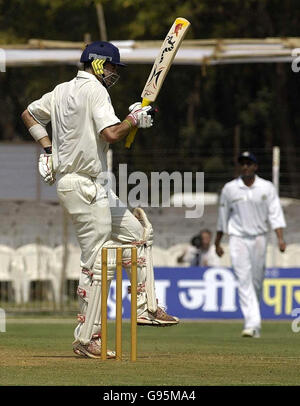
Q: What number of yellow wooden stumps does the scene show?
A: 3